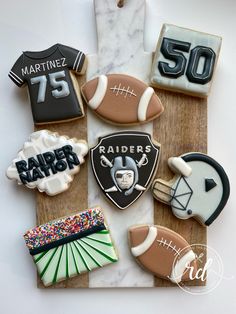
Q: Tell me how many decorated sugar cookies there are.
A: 8